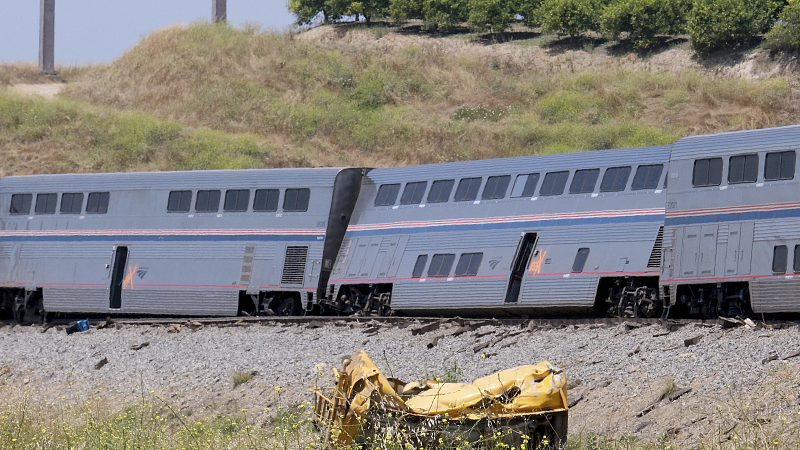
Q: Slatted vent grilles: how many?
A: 2